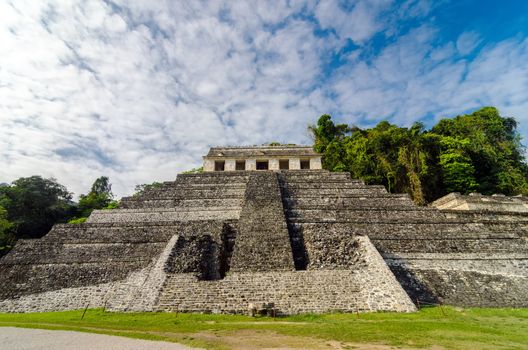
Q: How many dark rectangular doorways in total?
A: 5